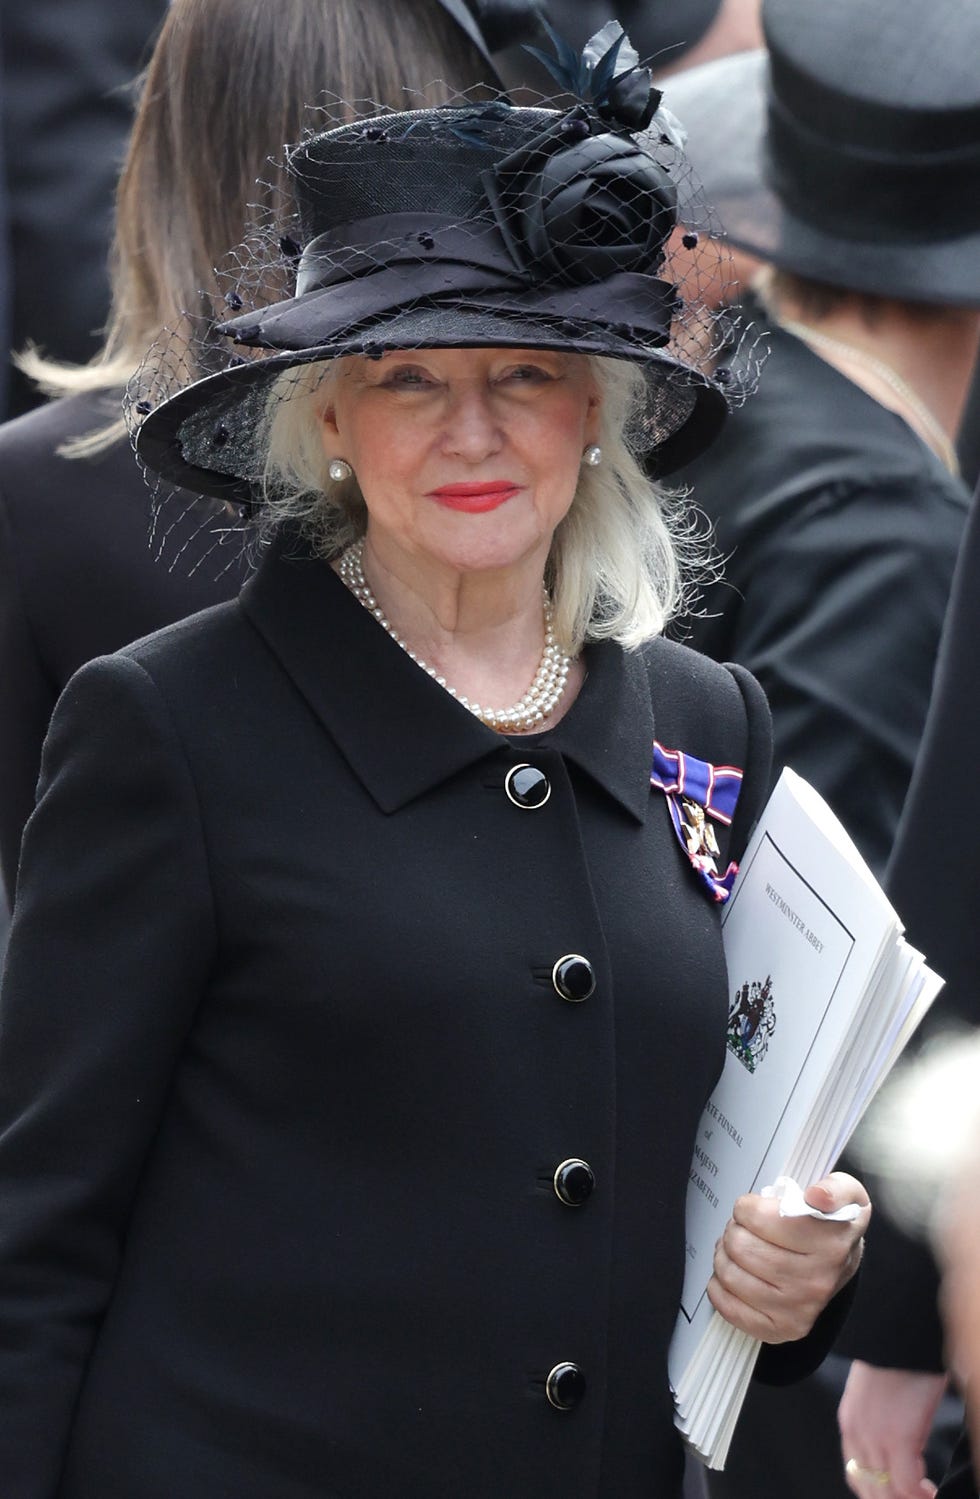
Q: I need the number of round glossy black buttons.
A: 4